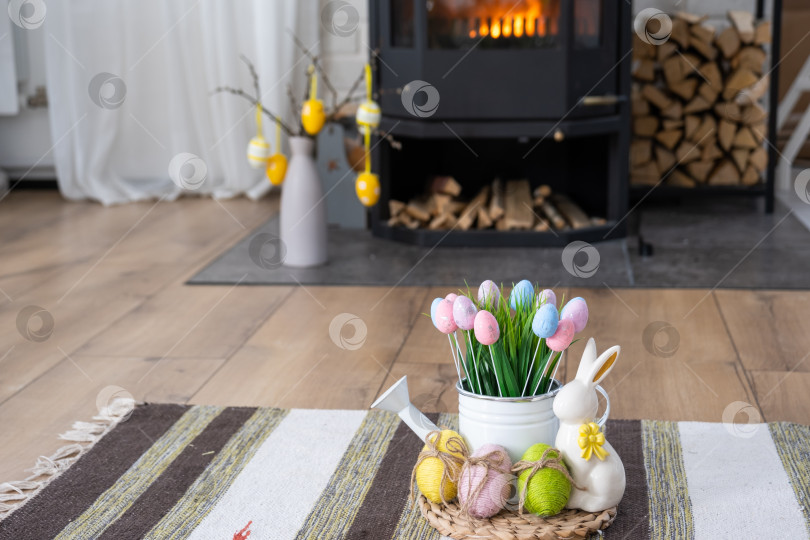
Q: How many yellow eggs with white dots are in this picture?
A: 1